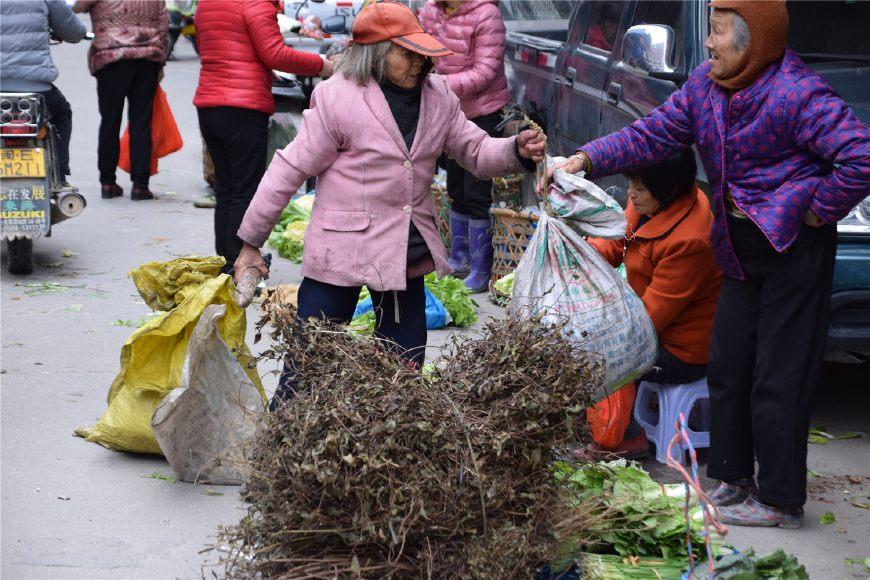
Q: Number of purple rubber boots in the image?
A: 2